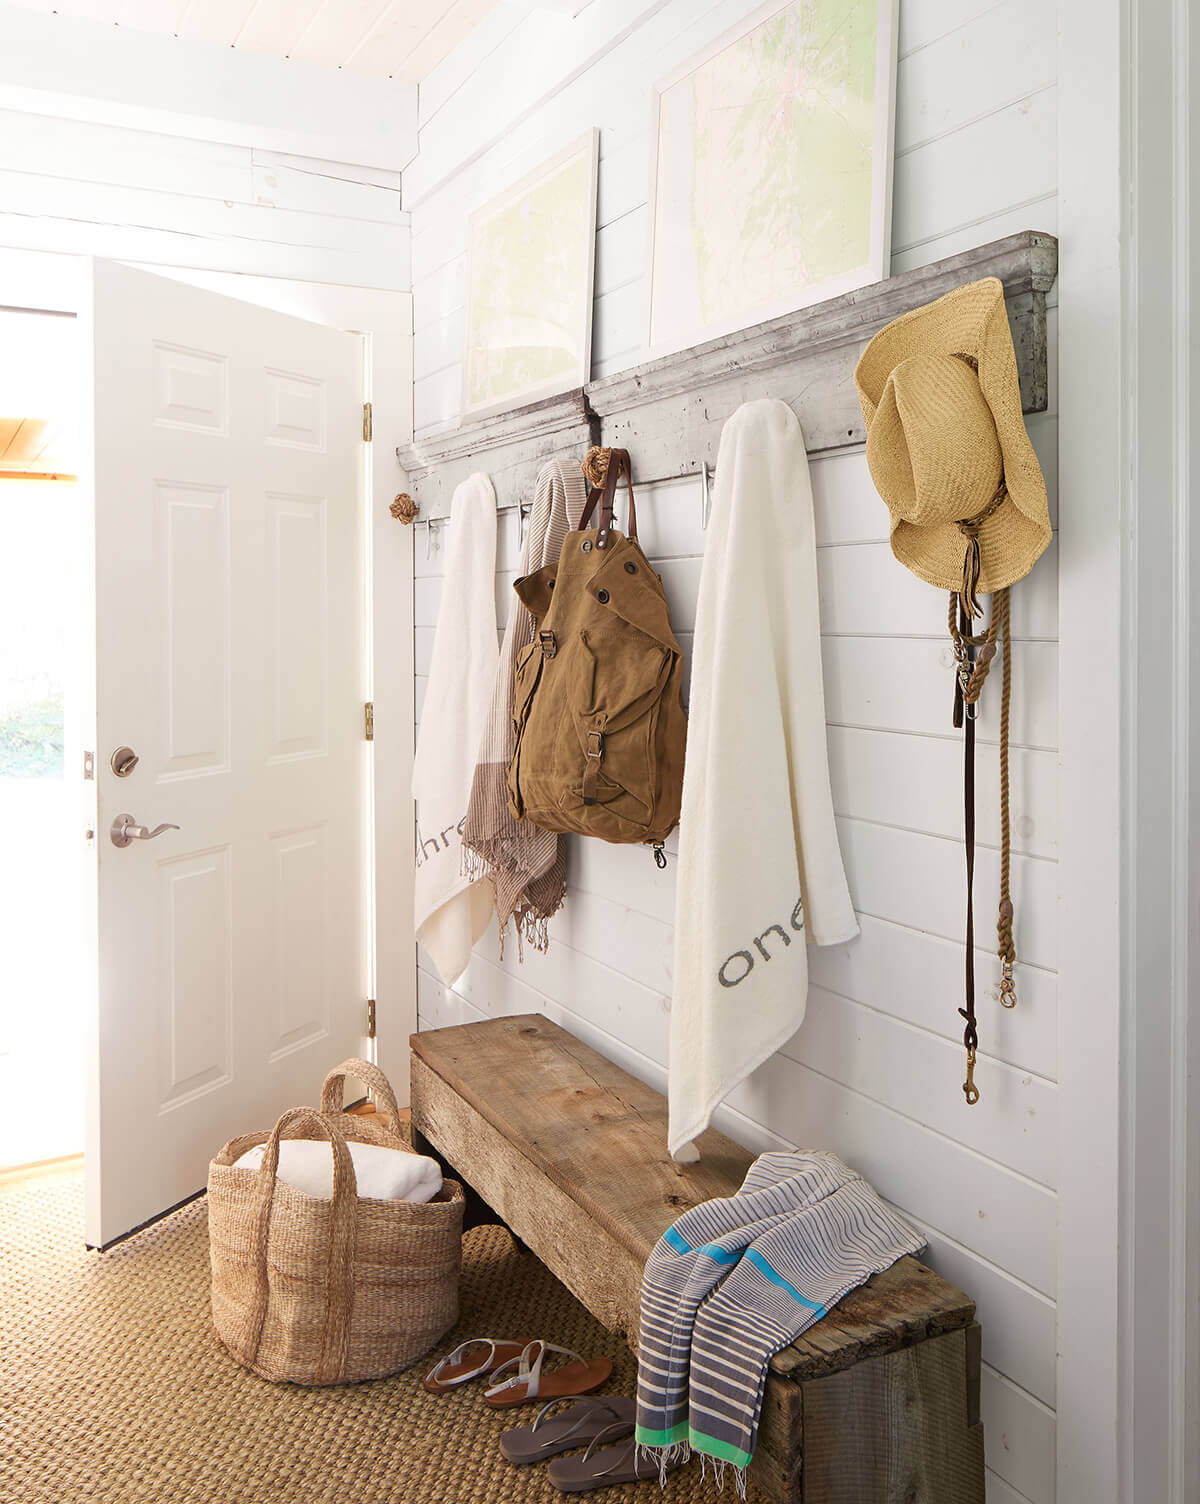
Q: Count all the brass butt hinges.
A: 3